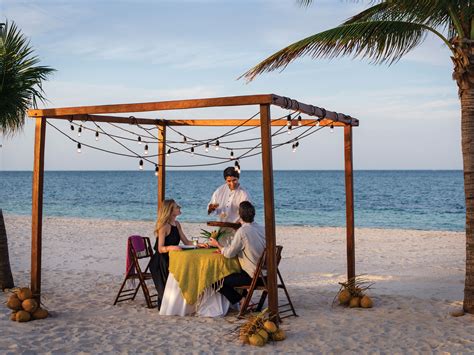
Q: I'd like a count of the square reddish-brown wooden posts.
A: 4